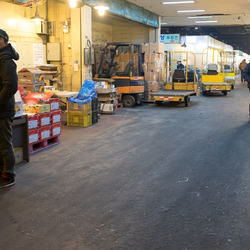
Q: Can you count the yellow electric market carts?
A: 3